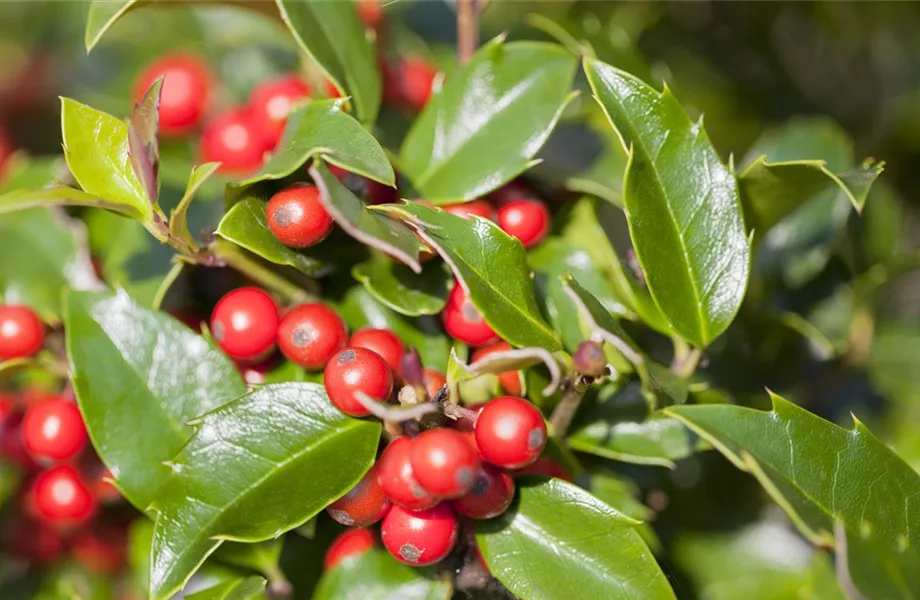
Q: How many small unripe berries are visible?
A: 1